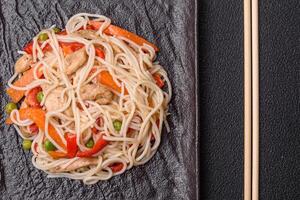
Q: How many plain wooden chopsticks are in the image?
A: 2